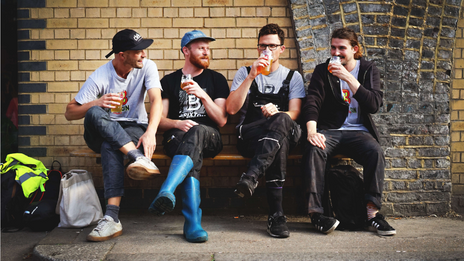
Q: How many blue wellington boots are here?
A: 2